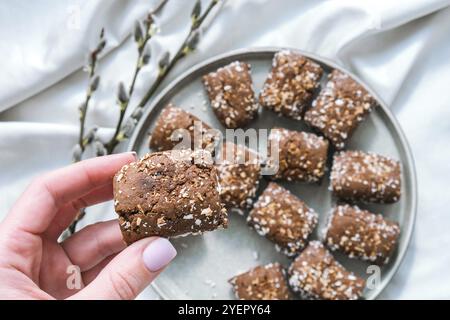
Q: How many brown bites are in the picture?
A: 12